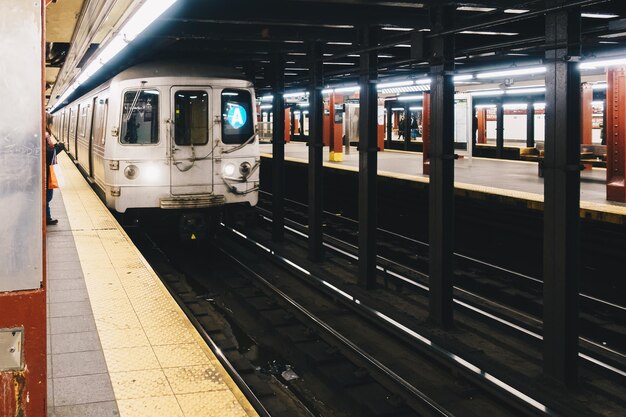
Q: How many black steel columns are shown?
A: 5